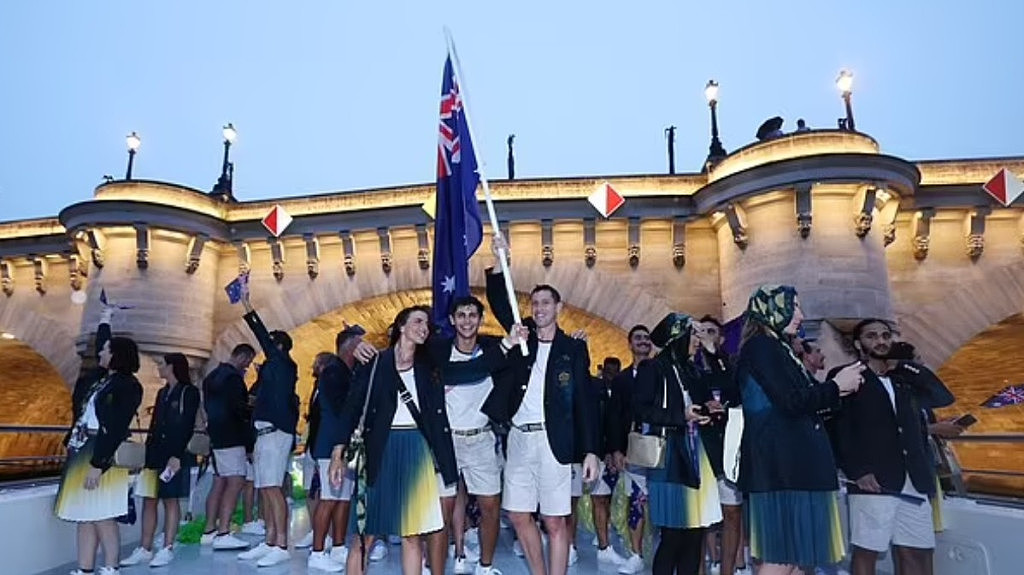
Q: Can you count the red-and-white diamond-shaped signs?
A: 3